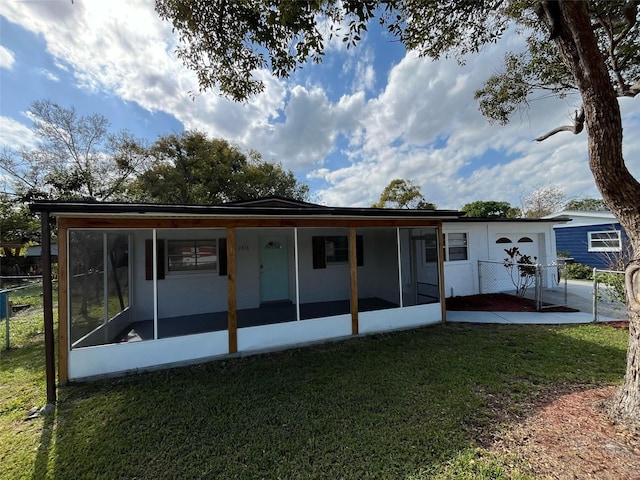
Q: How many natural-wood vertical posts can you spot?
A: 4